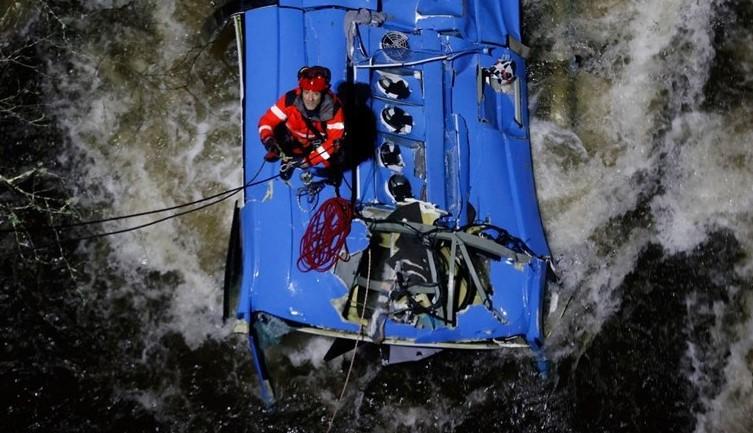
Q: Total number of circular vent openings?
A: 5